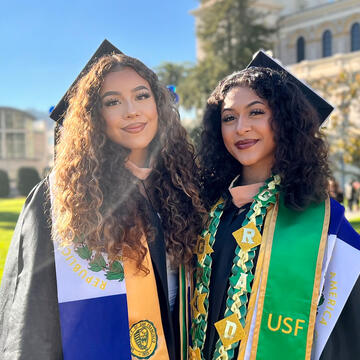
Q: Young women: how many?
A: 2